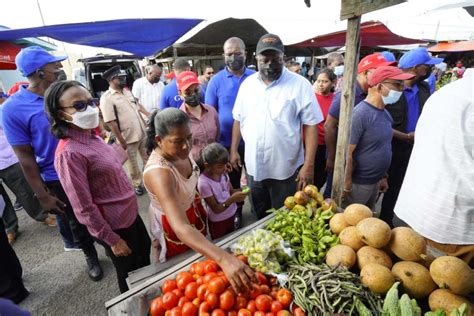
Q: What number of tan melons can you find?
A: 11